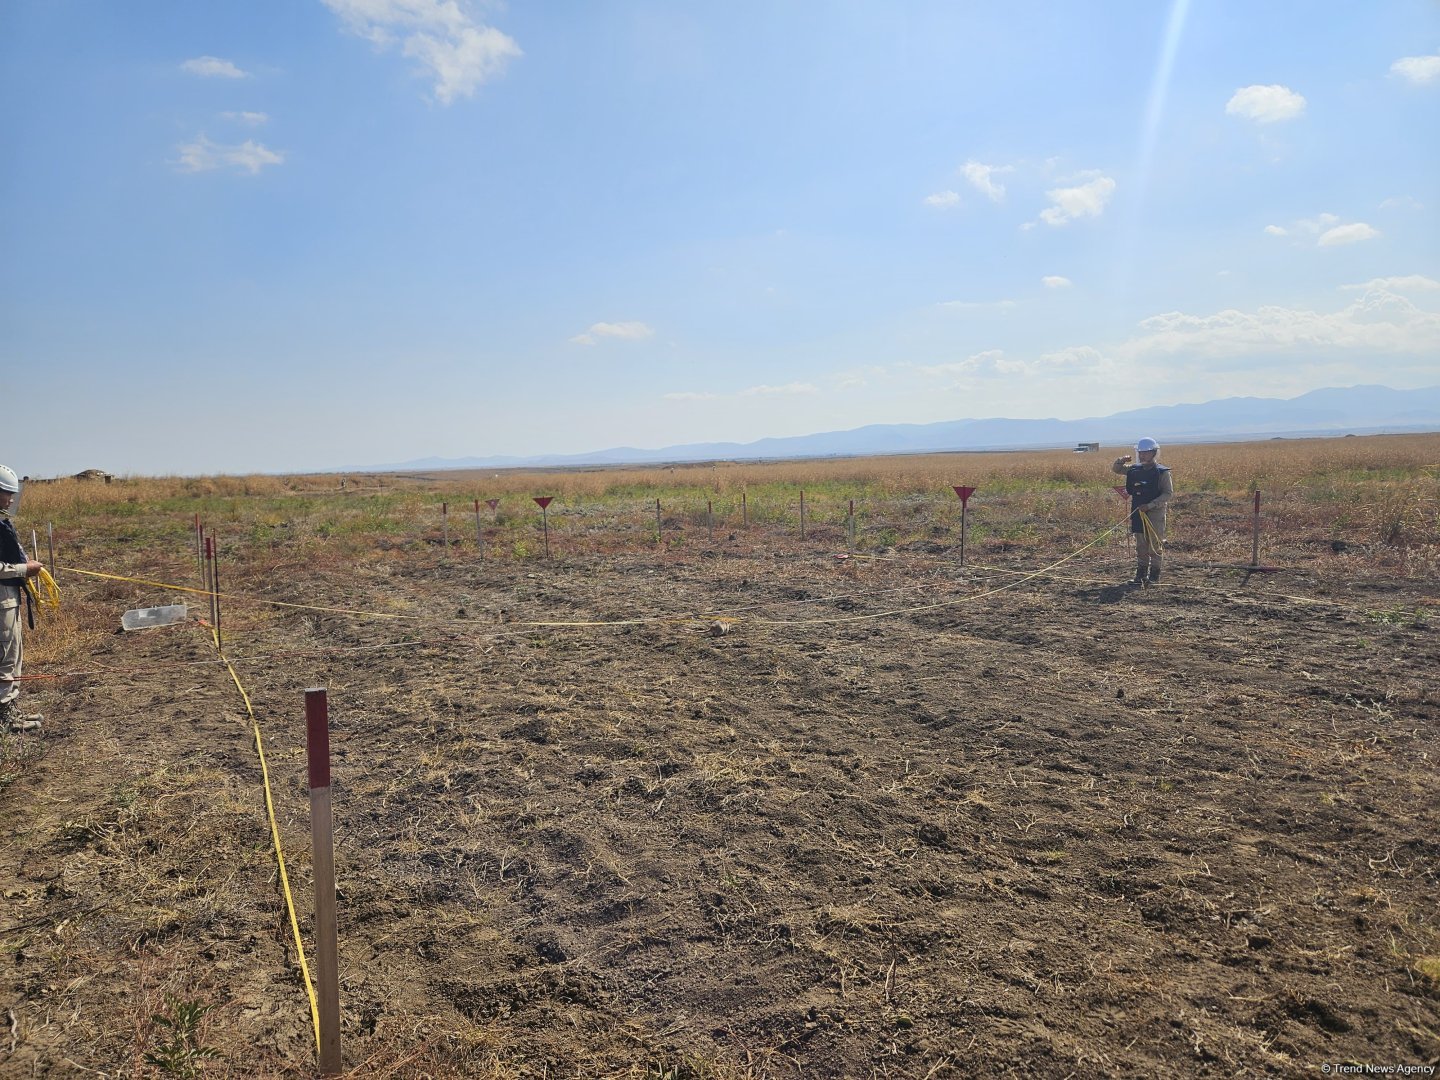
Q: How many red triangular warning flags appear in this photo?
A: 4